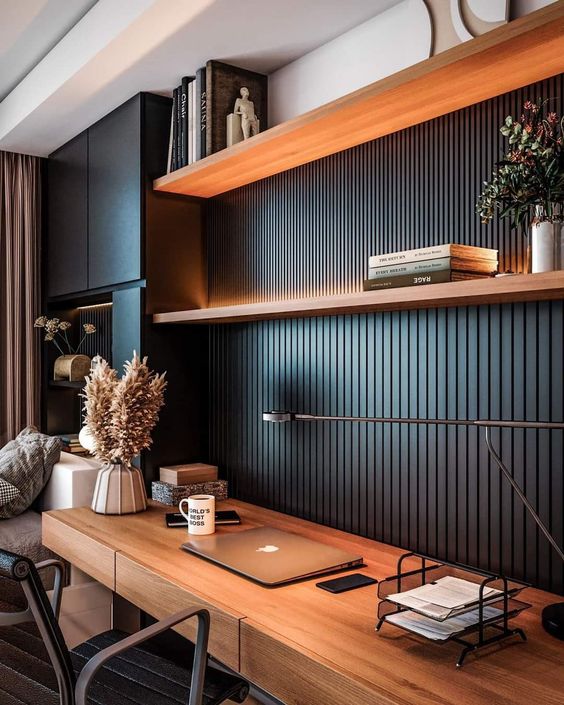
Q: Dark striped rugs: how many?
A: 0